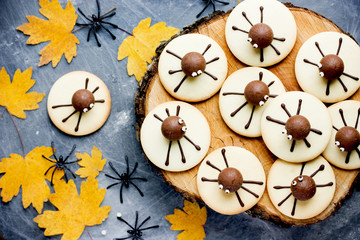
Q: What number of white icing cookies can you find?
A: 10